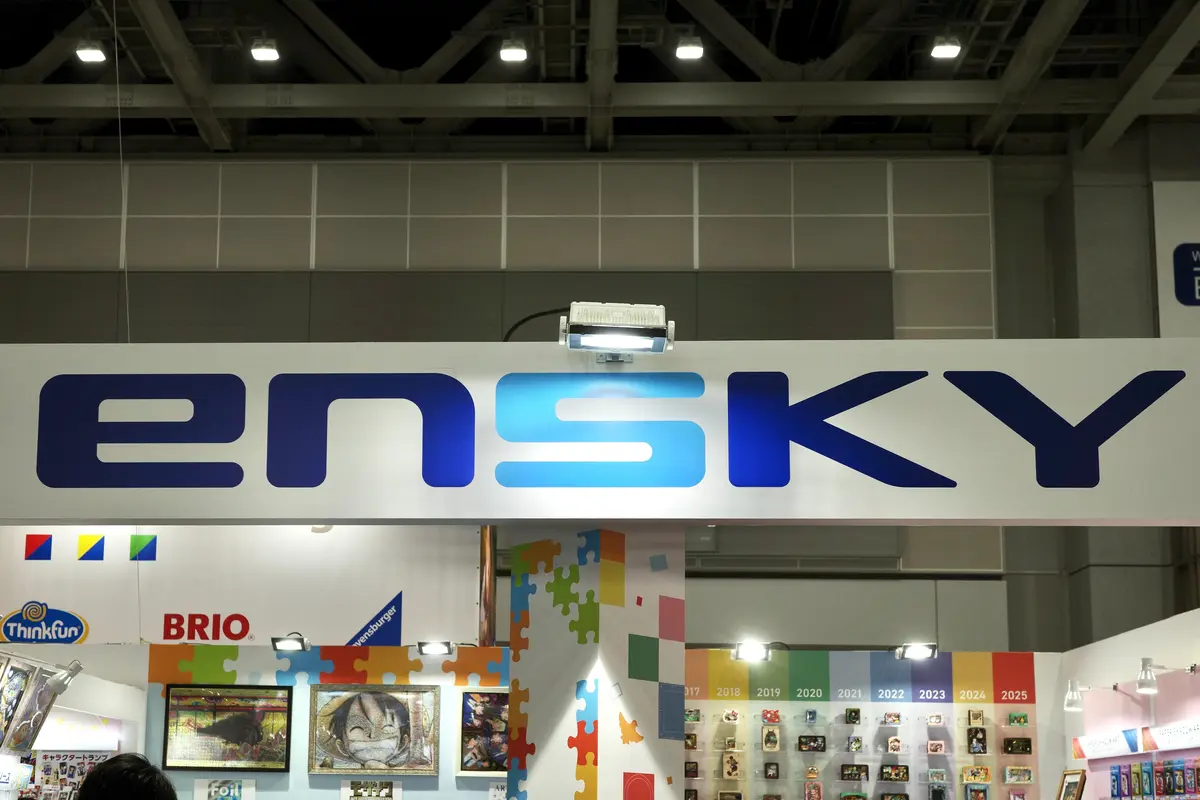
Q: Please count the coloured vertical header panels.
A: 9